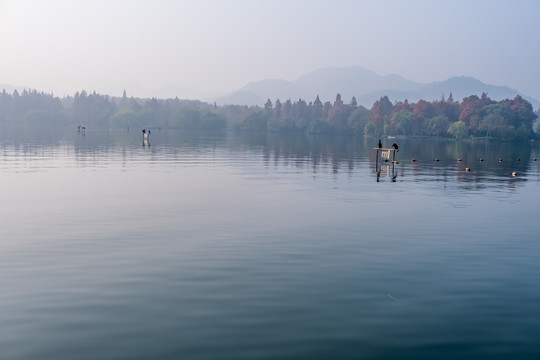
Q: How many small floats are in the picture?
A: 11